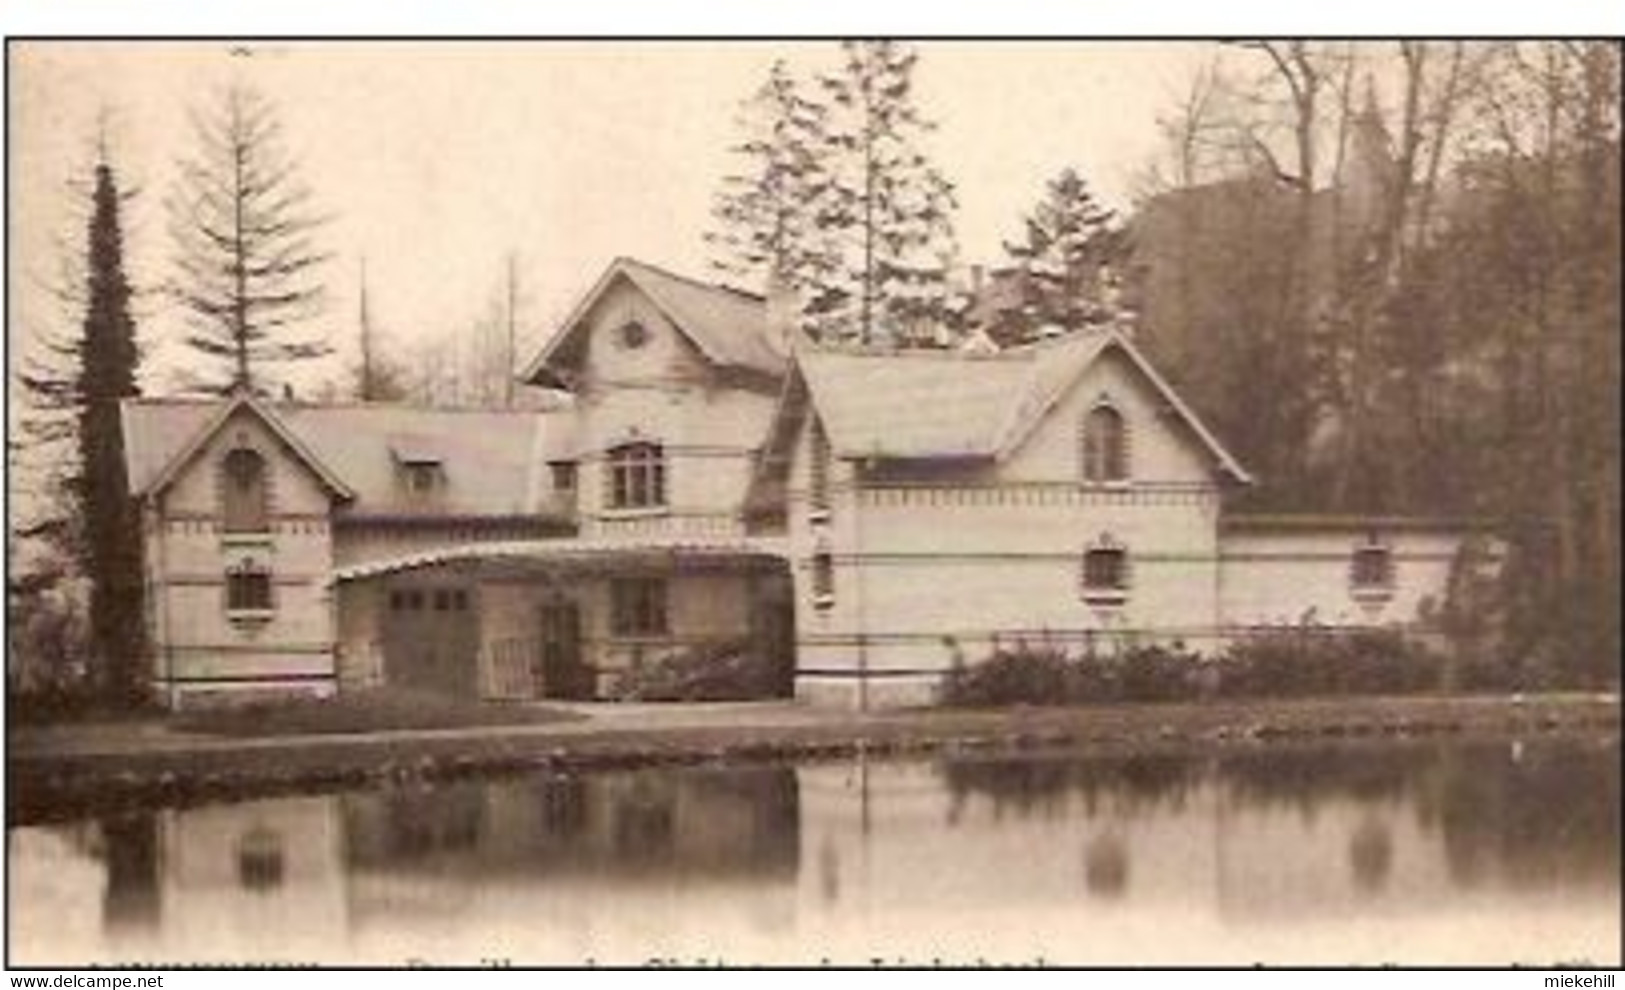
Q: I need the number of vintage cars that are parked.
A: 0